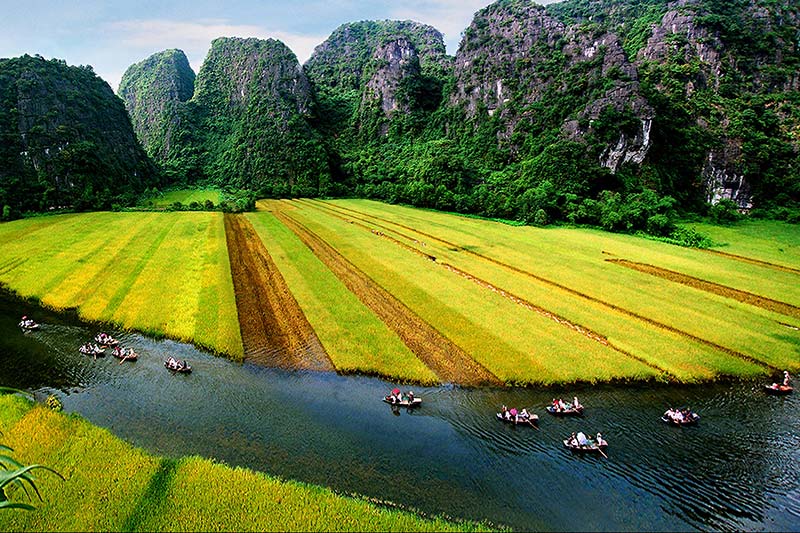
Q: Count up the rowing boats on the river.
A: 11